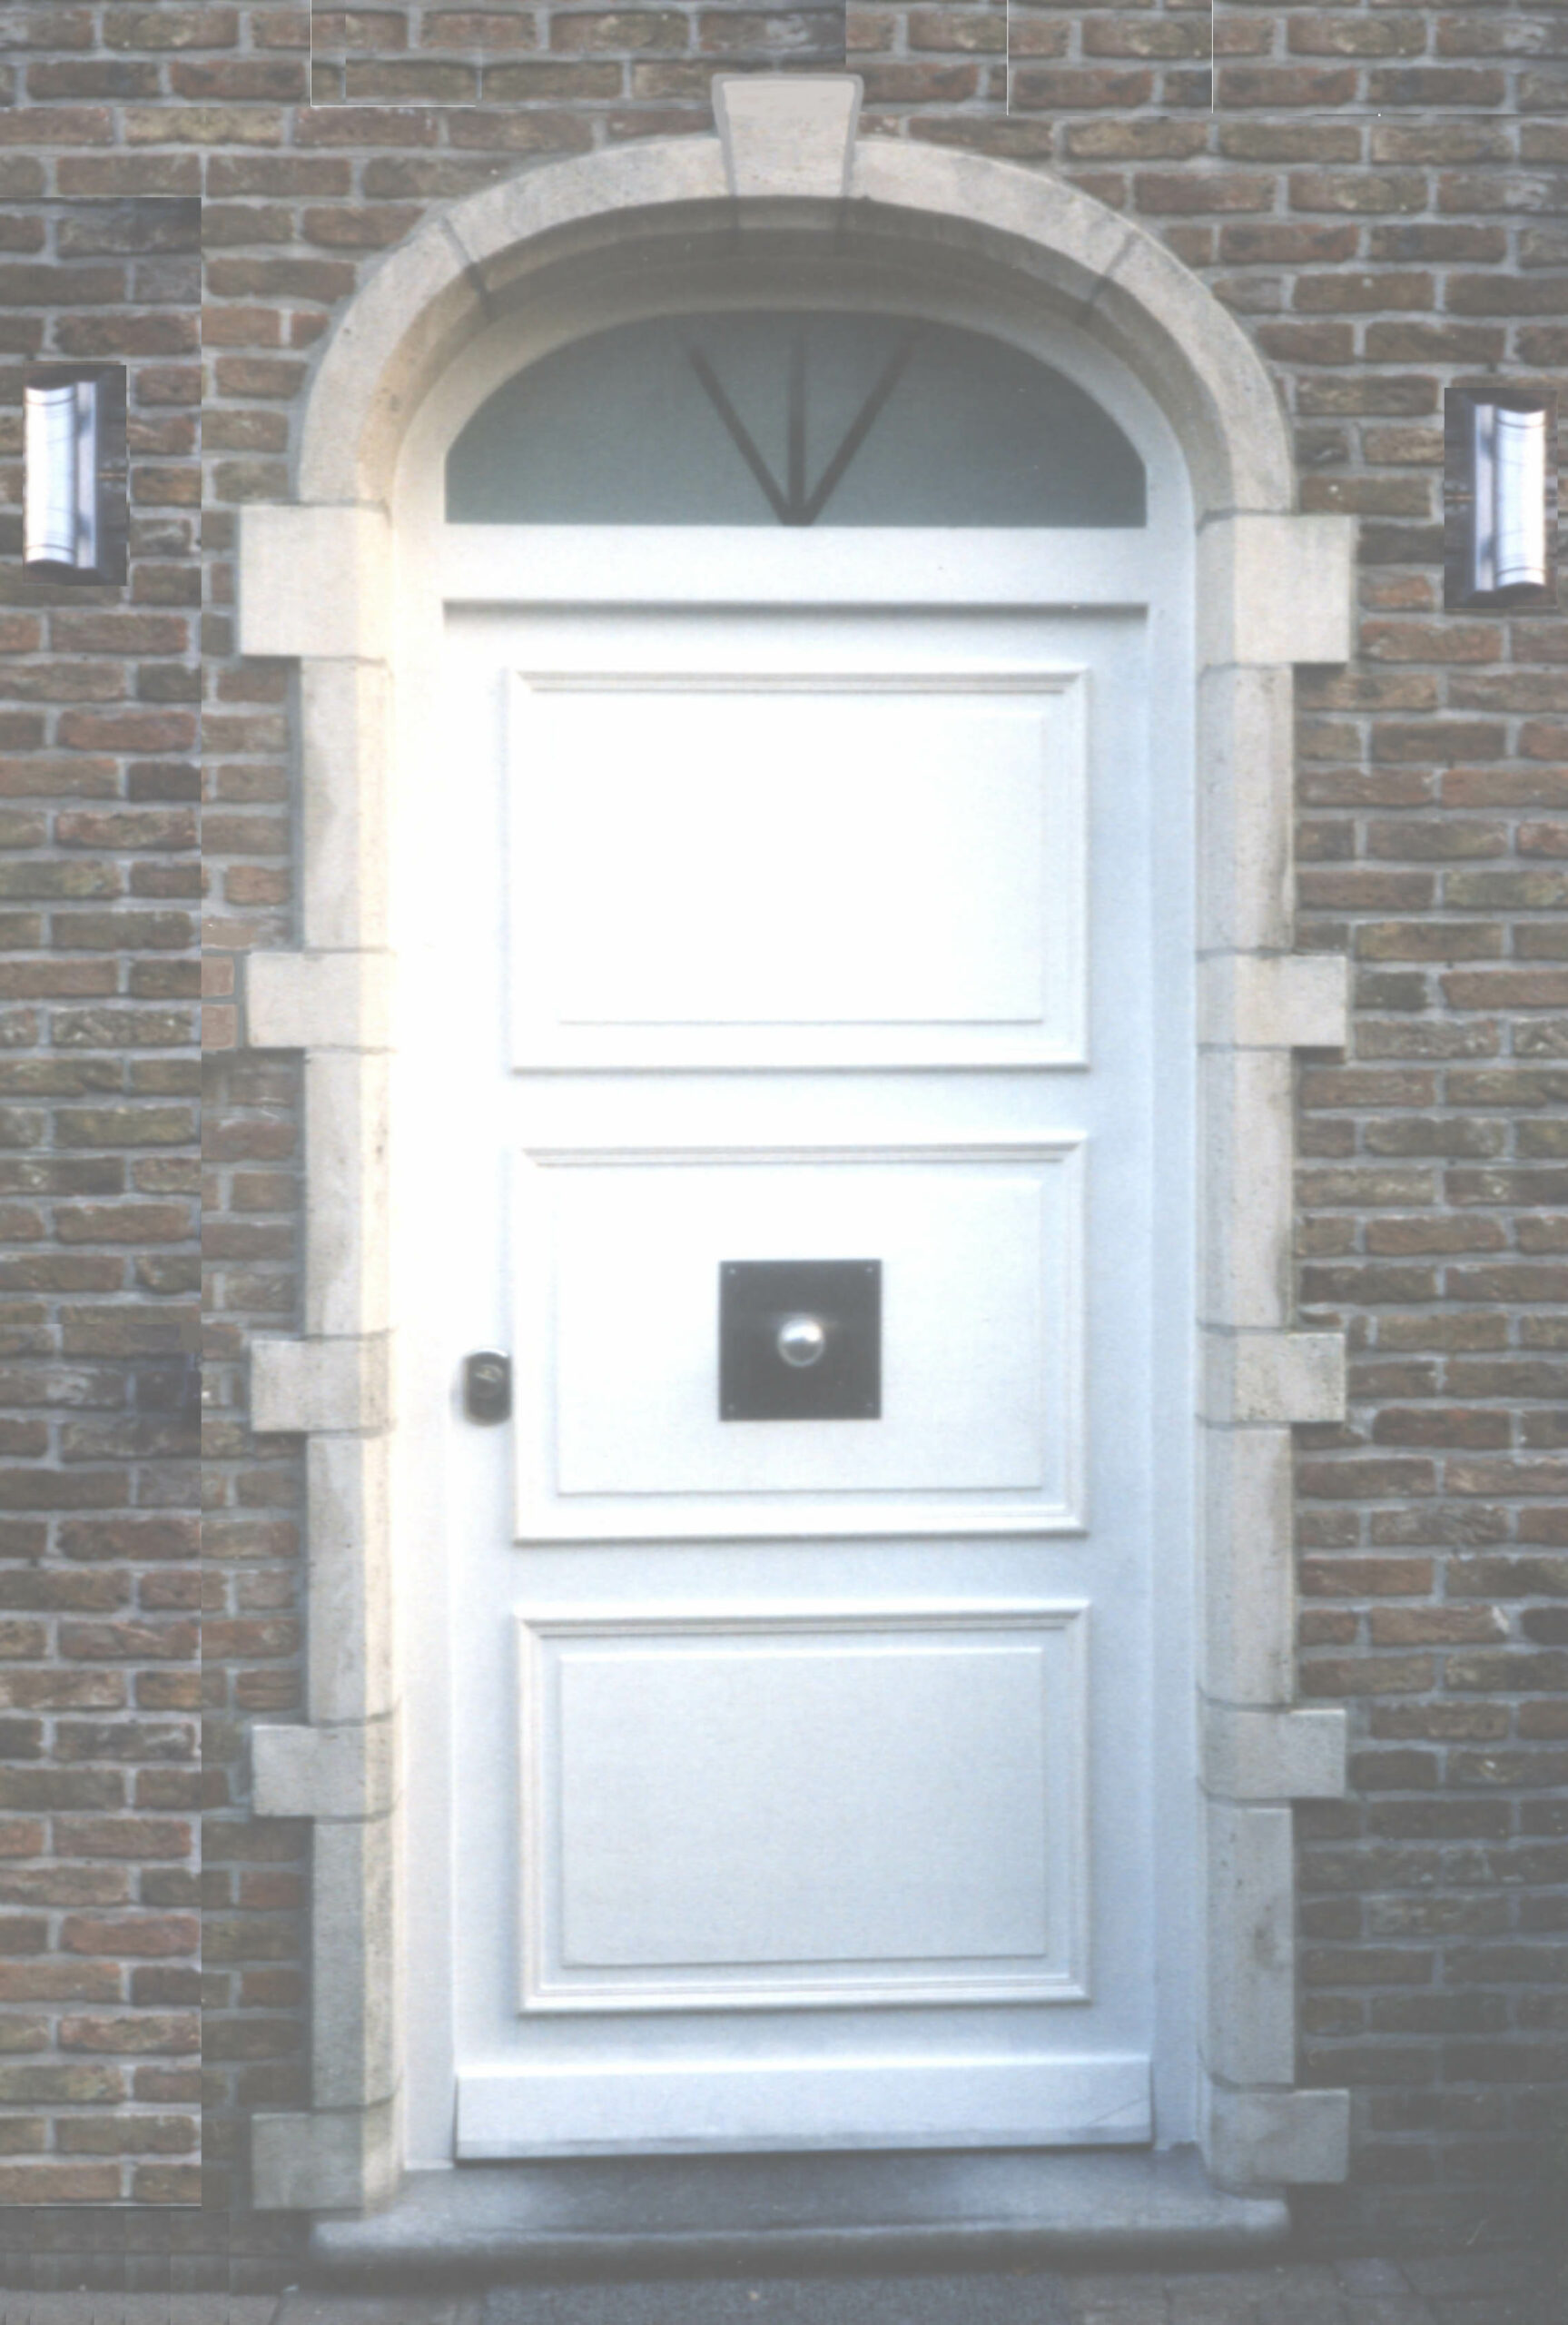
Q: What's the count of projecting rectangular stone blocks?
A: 10